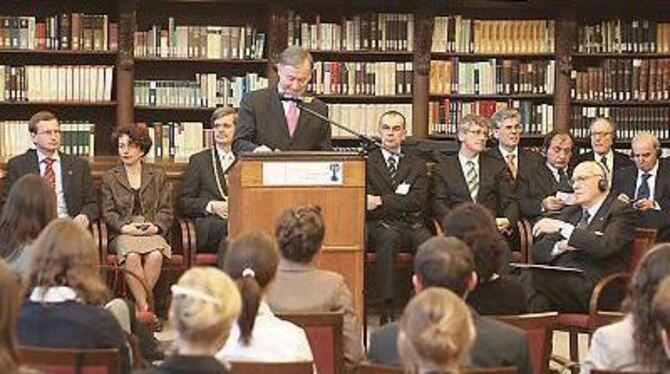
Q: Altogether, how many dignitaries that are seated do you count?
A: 10